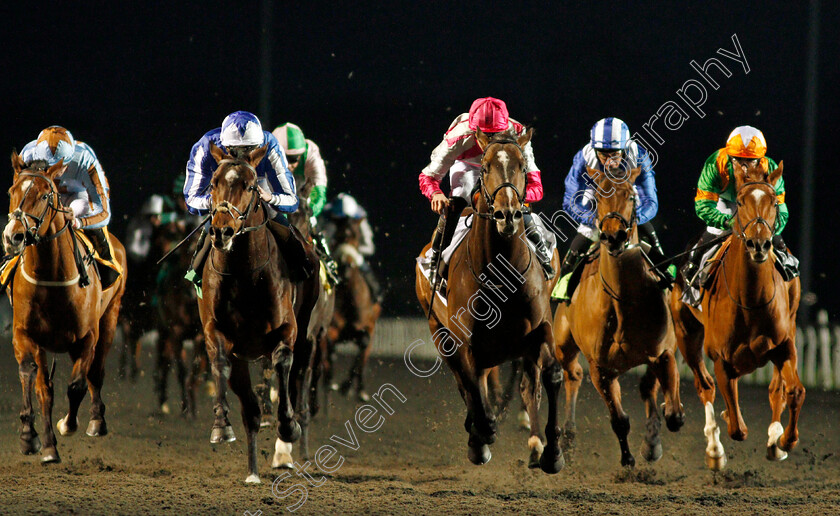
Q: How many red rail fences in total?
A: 0